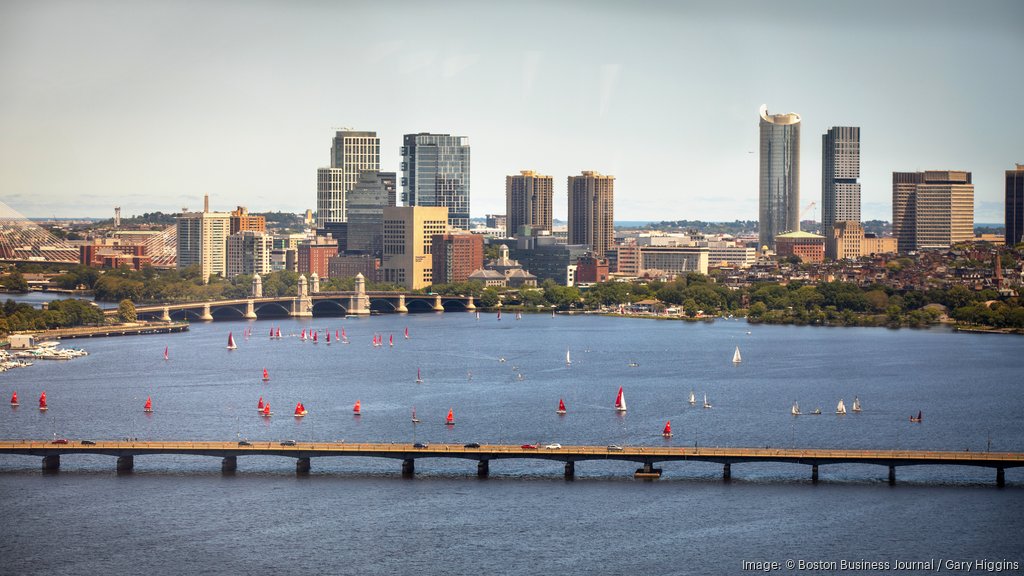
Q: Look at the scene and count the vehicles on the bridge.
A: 9